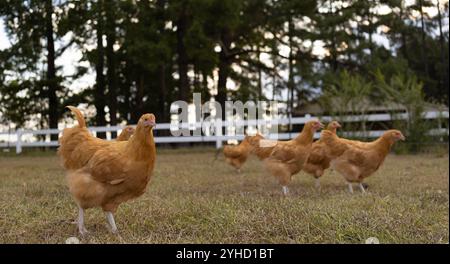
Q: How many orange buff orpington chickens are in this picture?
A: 6